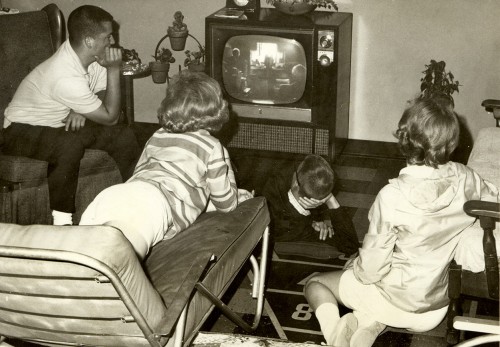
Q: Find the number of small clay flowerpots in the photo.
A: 3